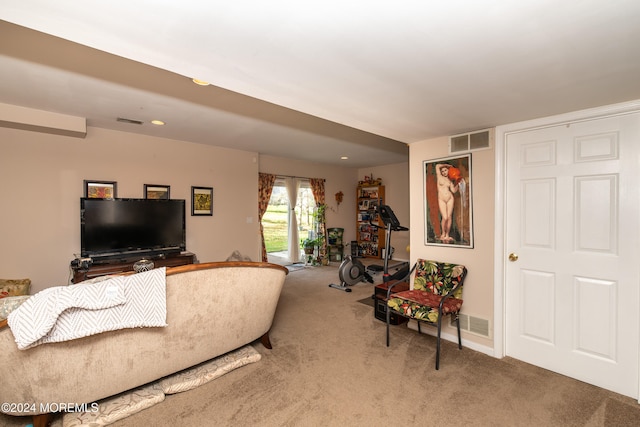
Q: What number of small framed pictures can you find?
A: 3